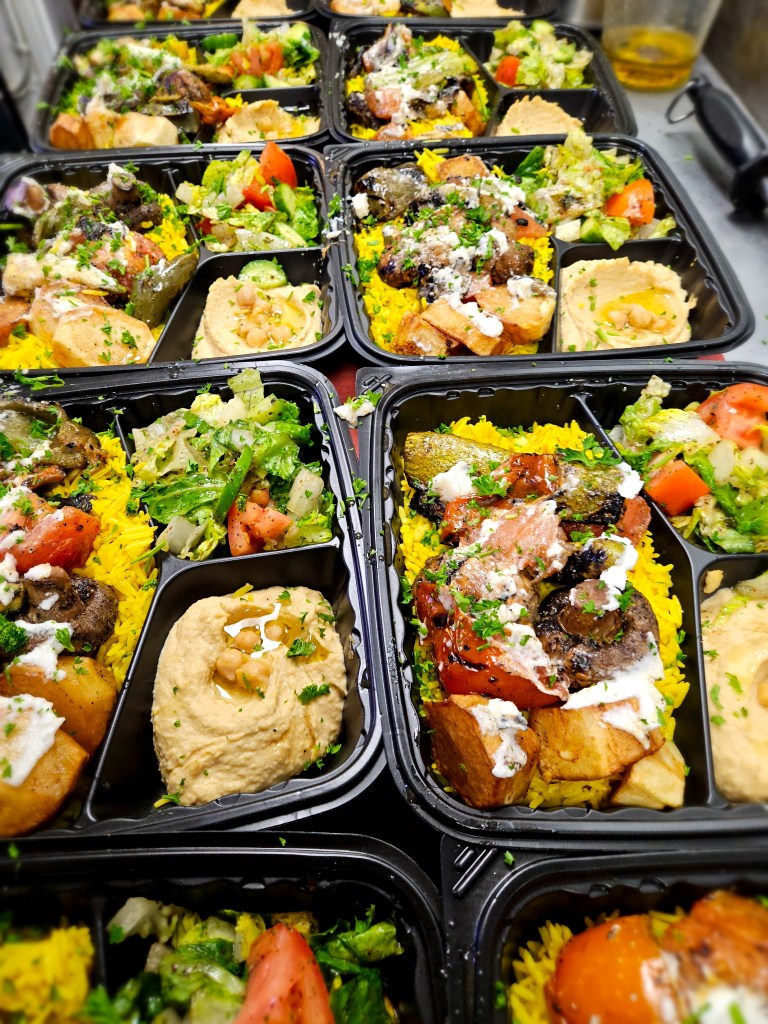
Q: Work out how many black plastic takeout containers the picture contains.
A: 10